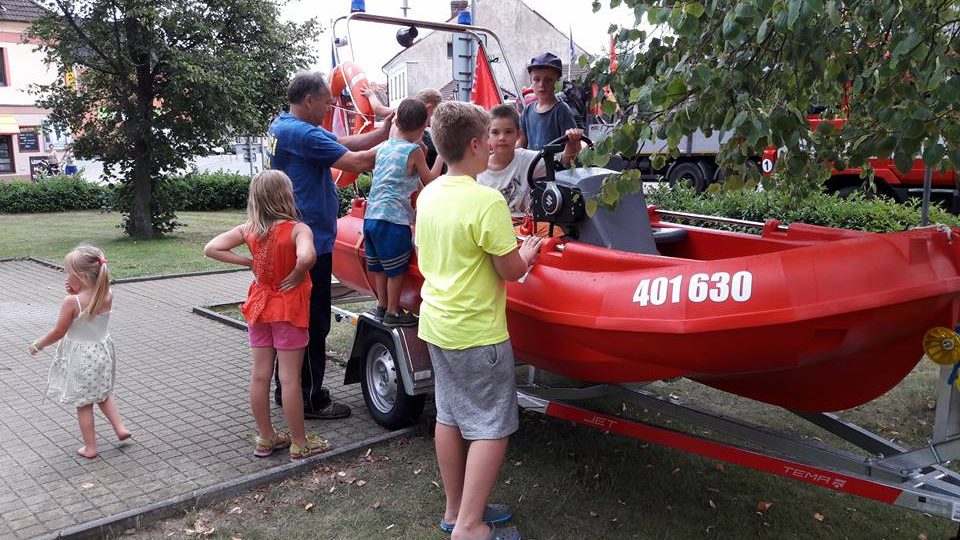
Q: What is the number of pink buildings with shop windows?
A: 1